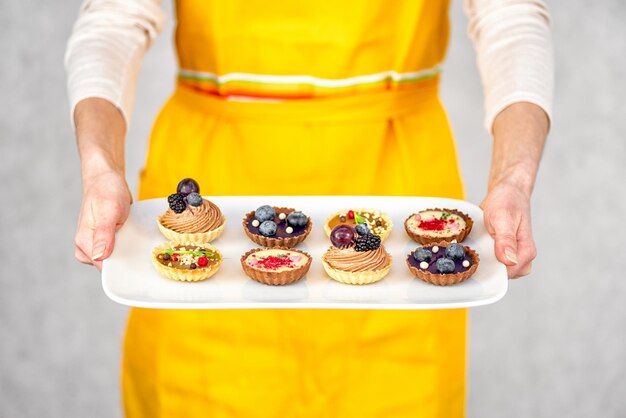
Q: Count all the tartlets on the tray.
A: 8